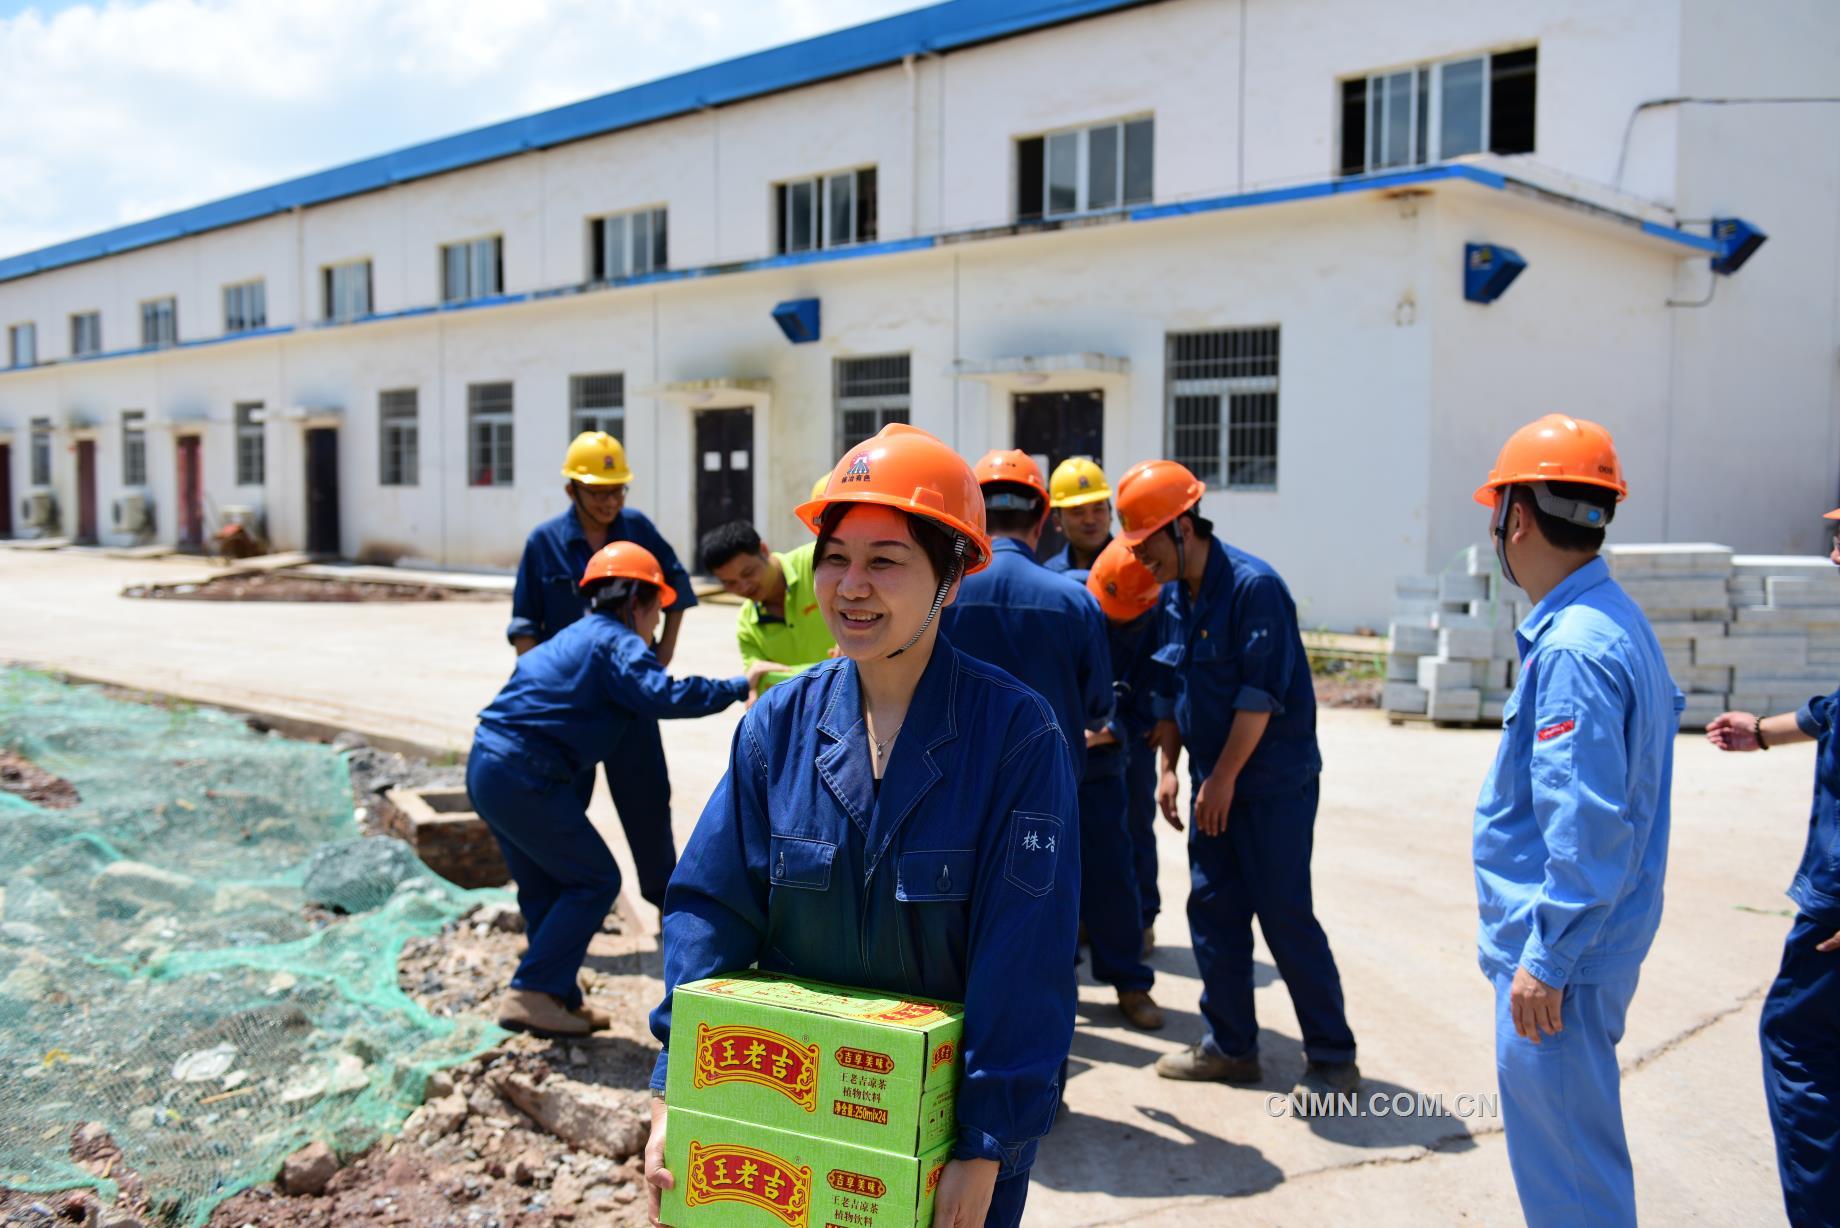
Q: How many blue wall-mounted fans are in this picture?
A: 3